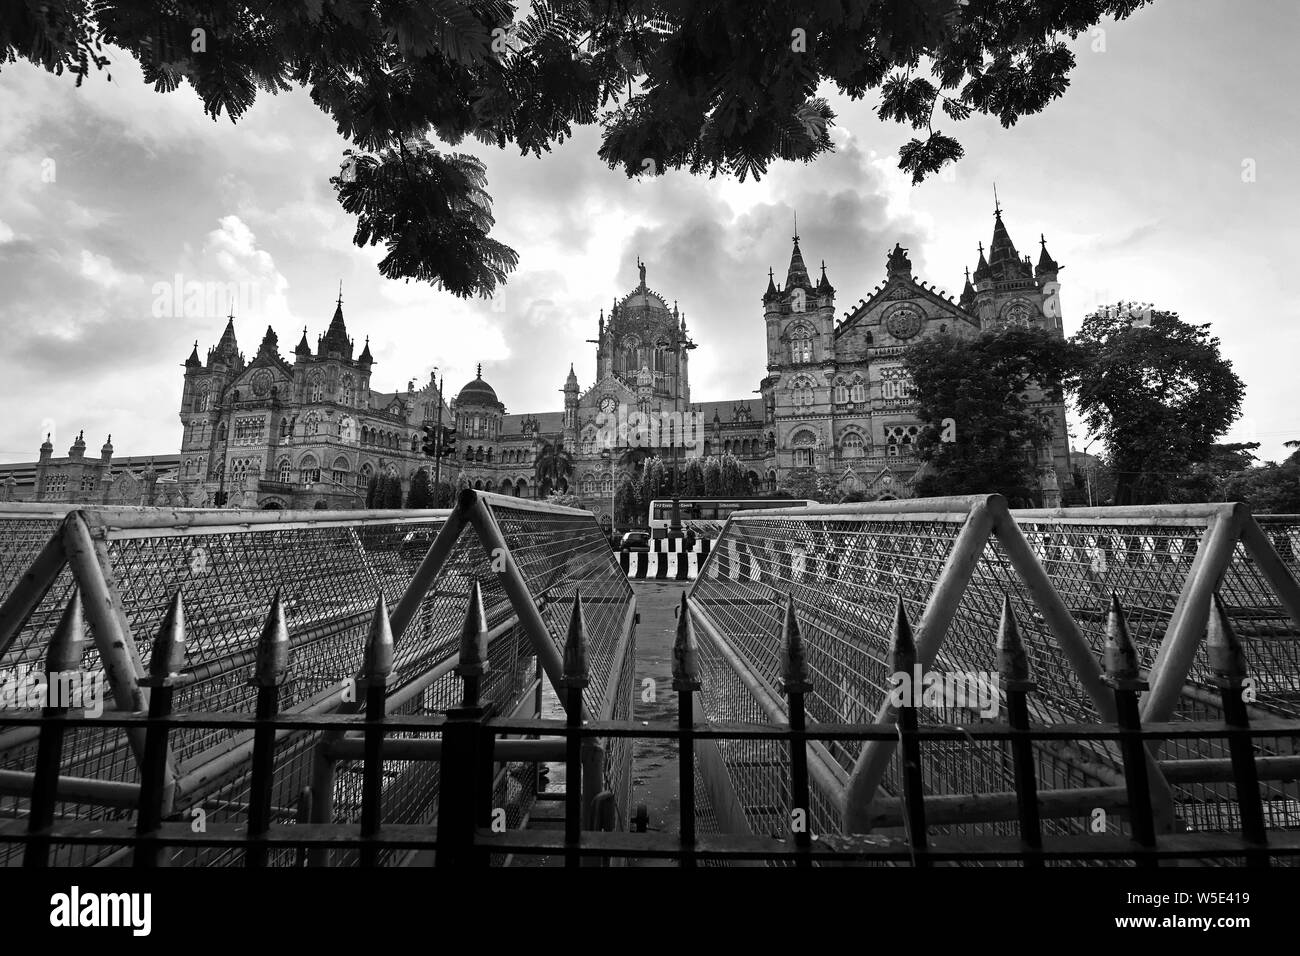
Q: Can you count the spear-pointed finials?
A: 12